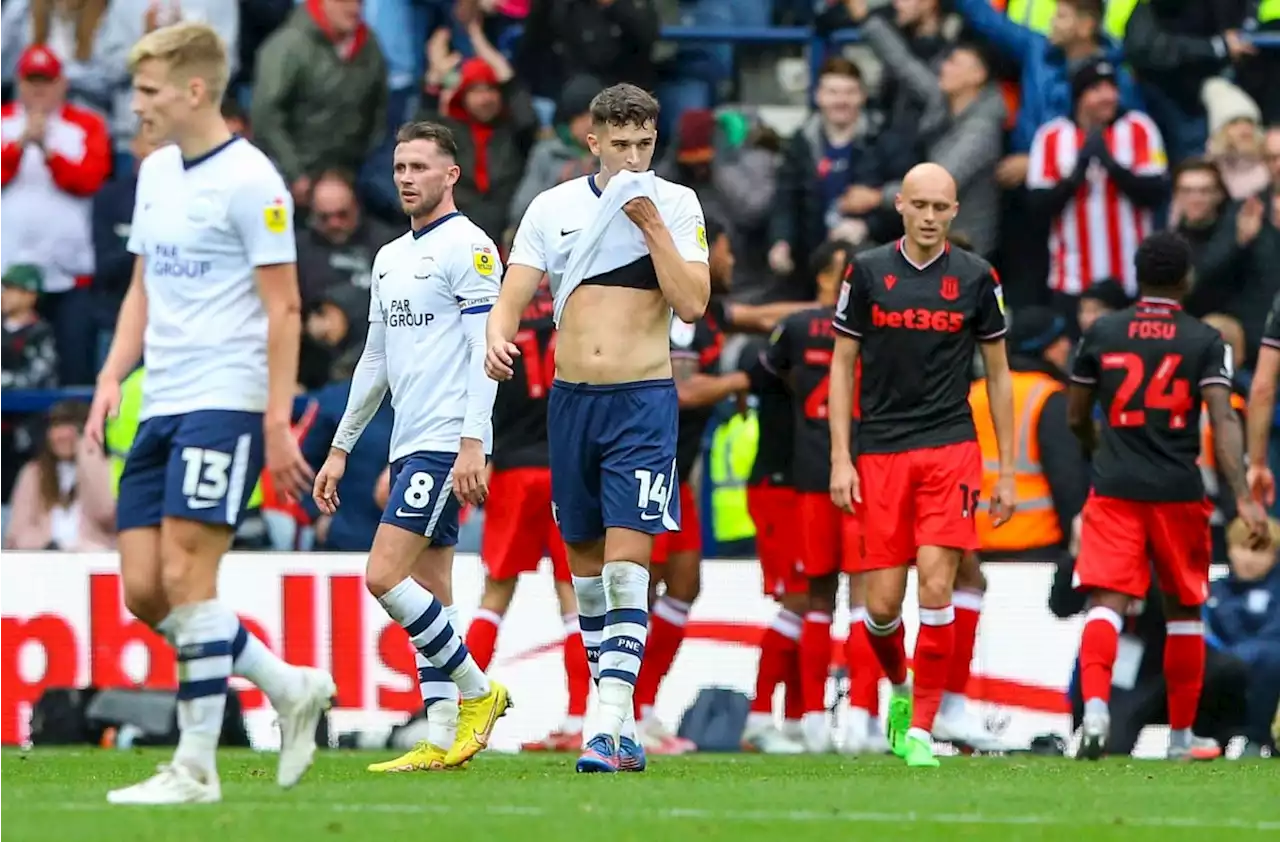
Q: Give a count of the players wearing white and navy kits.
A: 3